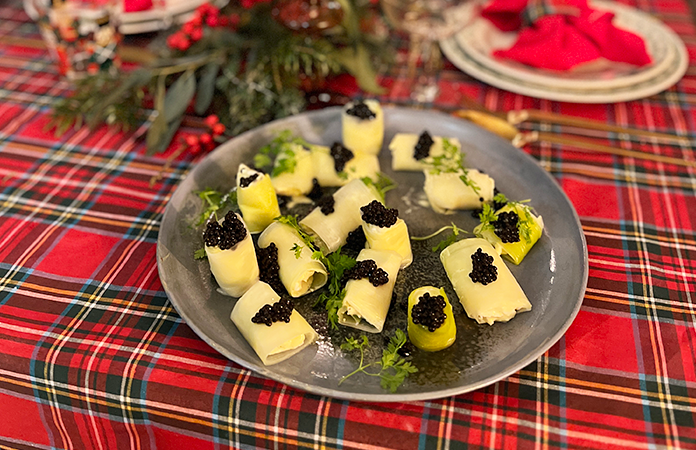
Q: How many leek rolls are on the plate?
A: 15